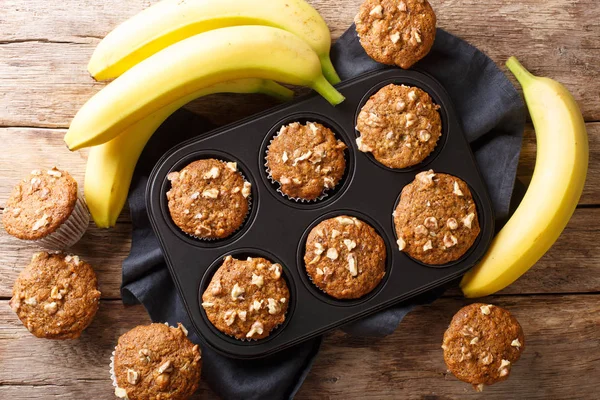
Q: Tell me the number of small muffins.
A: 11